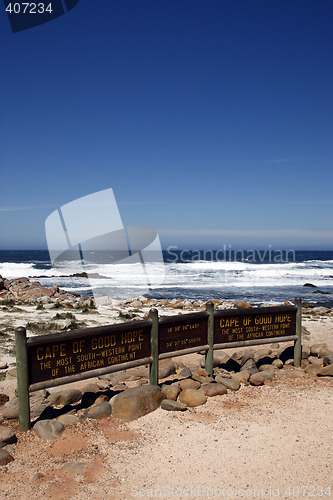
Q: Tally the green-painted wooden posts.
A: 4